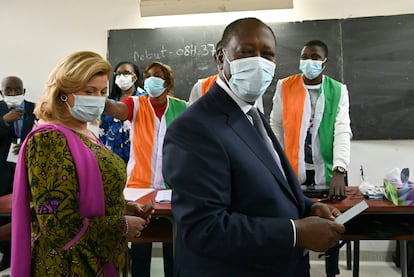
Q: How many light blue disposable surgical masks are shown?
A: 4